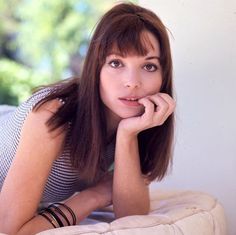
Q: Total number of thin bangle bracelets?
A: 4